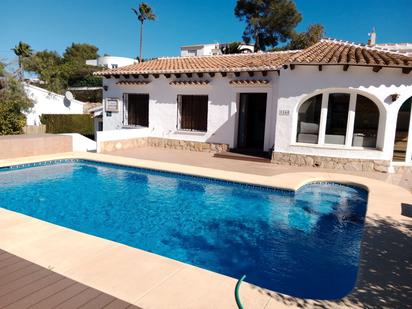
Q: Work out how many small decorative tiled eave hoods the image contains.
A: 3